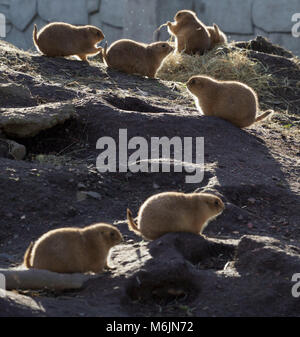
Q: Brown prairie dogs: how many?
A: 7